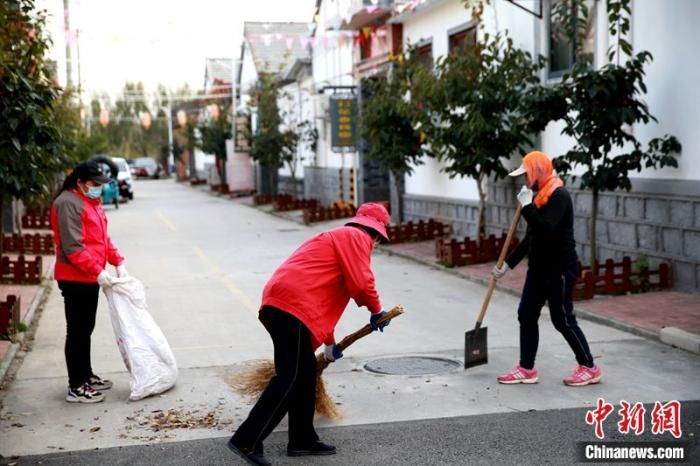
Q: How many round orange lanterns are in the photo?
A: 4